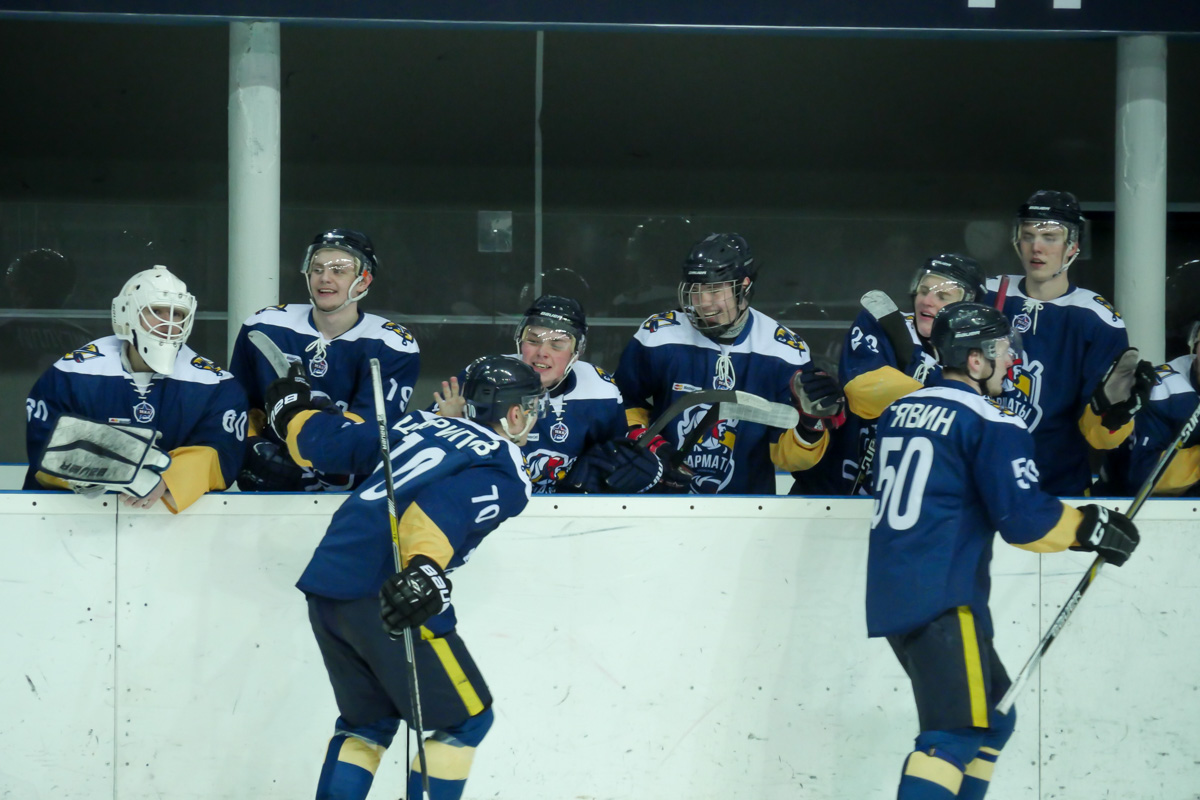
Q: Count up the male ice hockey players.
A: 9